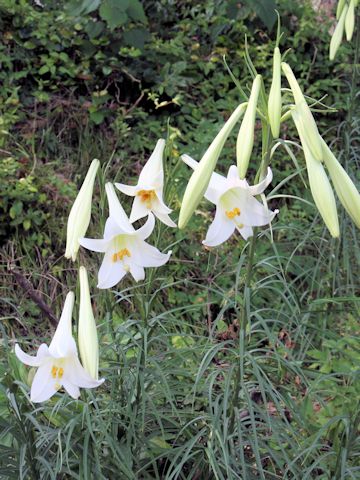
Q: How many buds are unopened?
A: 11